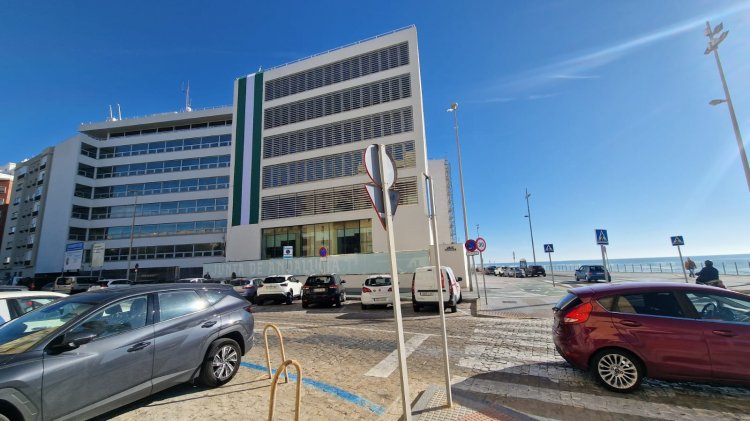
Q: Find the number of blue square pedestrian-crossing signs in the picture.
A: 3